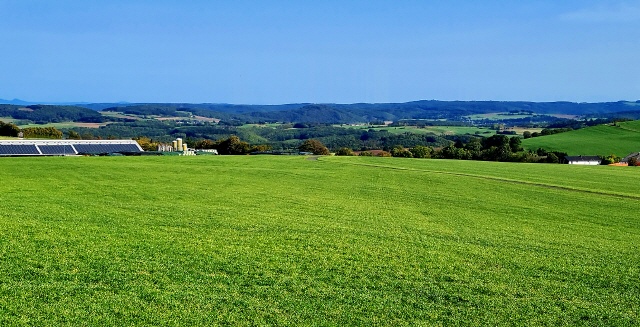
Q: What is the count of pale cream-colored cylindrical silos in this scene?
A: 3